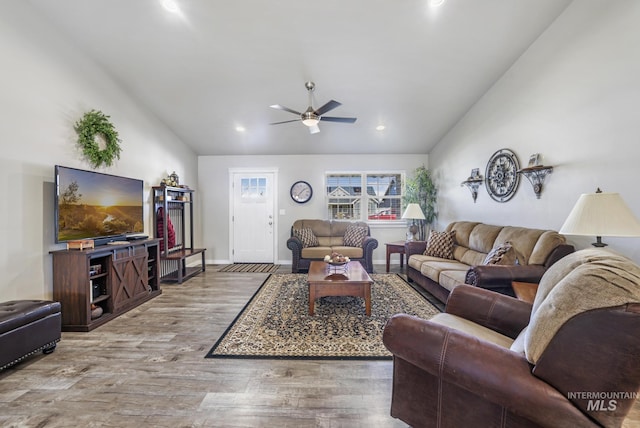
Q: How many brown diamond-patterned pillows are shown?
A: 4